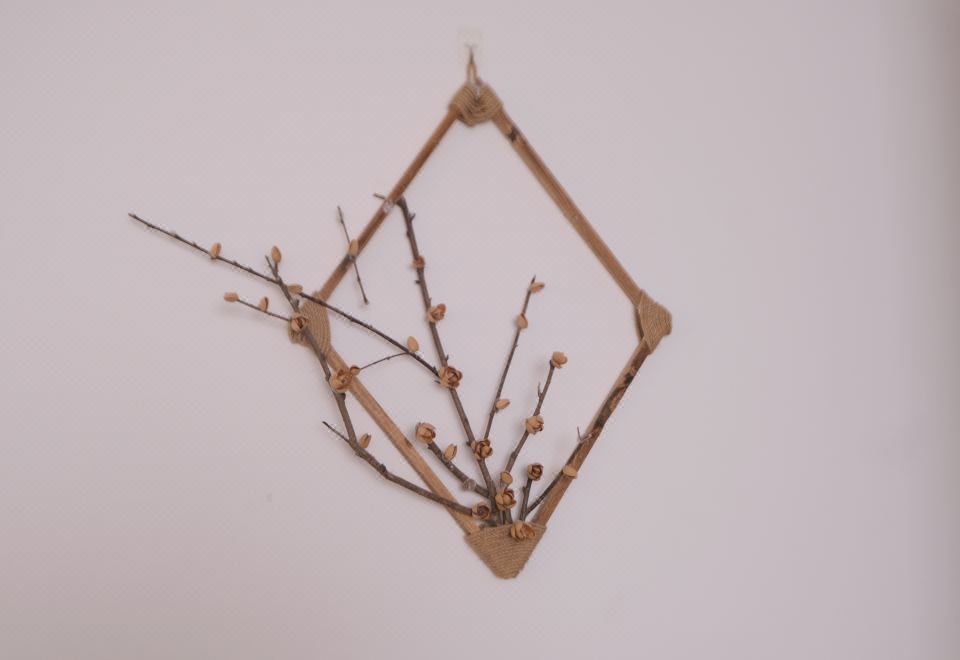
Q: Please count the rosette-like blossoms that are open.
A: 12